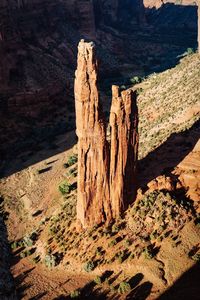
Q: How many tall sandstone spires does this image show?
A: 2